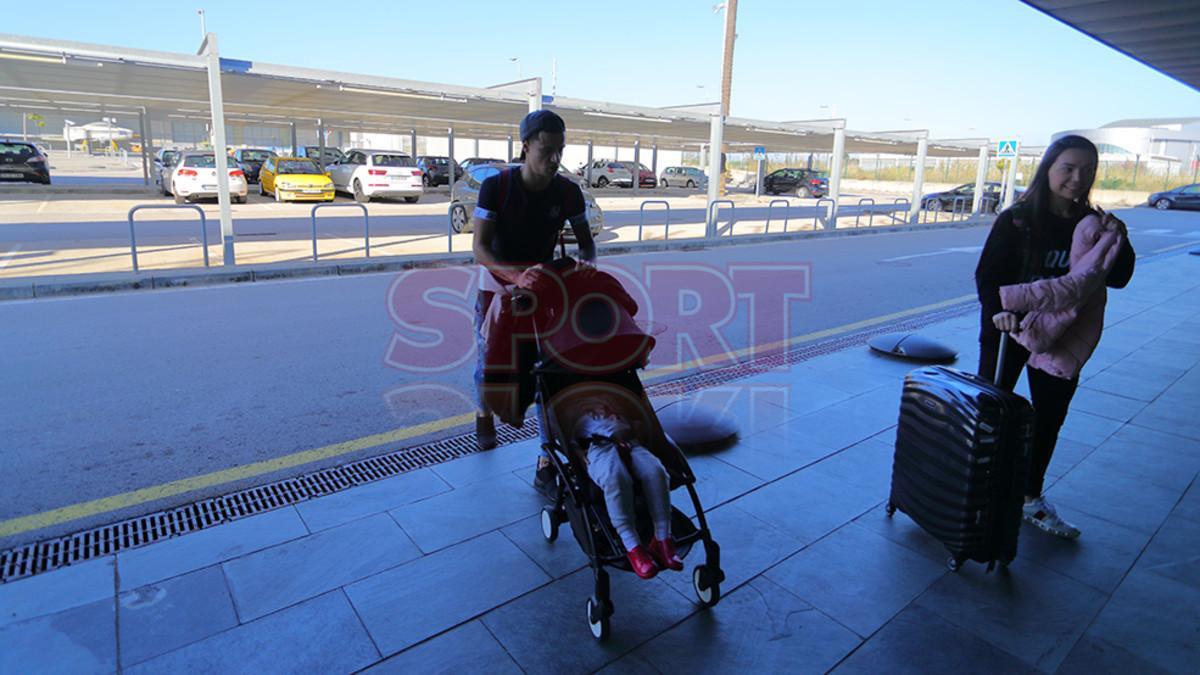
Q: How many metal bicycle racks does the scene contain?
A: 12